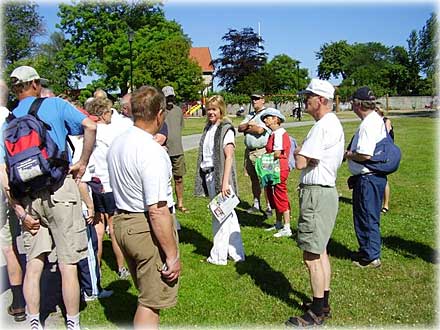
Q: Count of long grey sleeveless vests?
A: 1